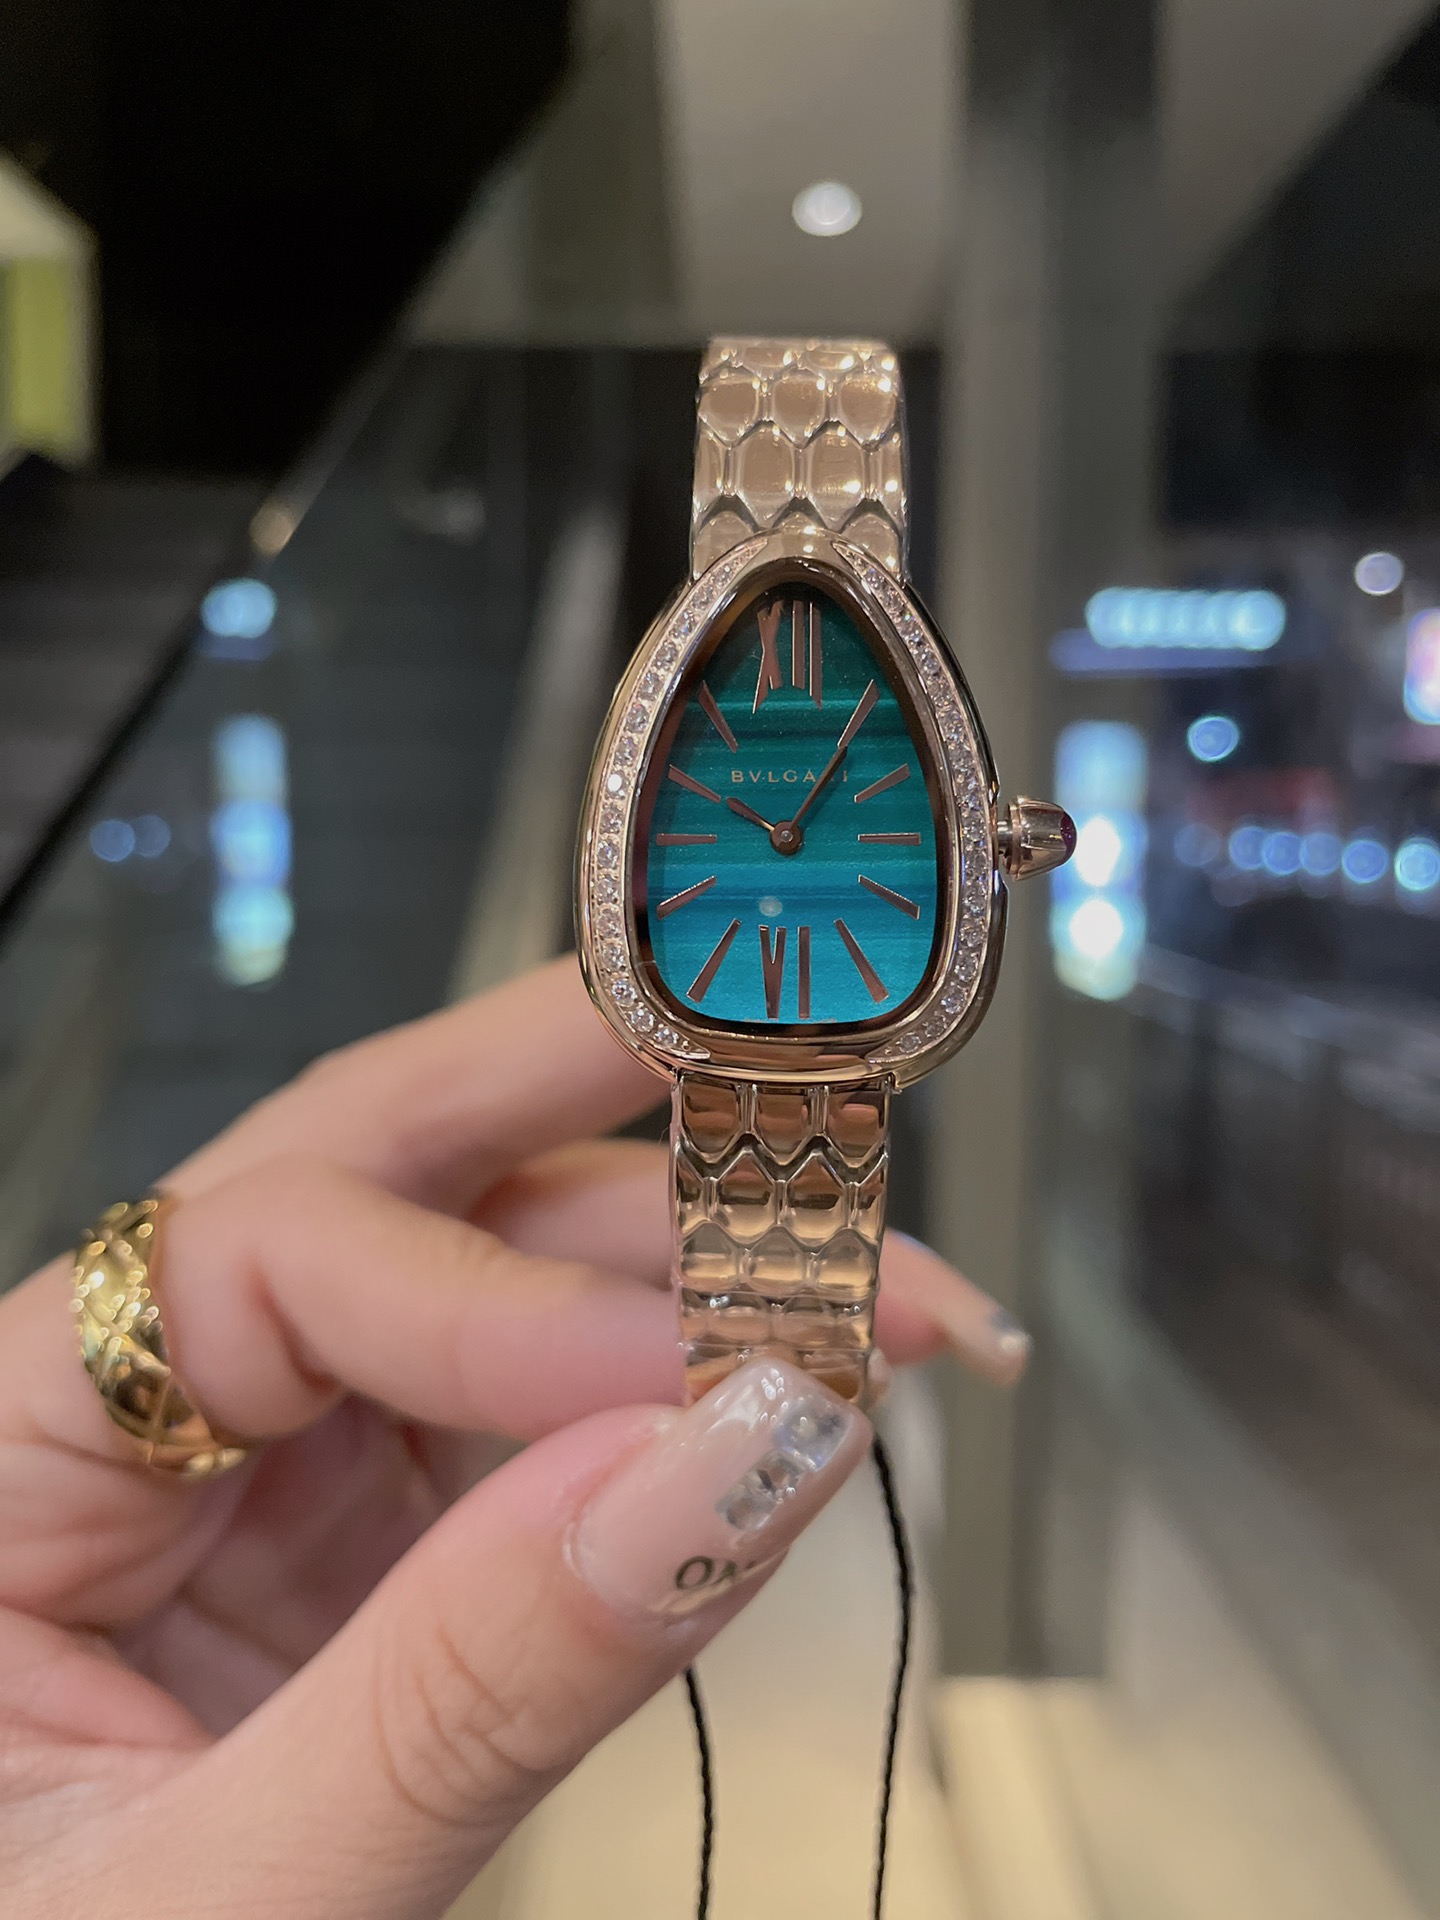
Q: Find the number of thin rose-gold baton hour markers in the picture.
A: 10